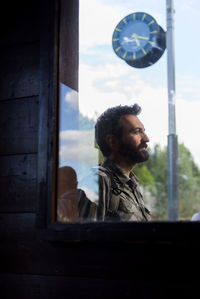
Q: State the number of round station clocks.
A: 1